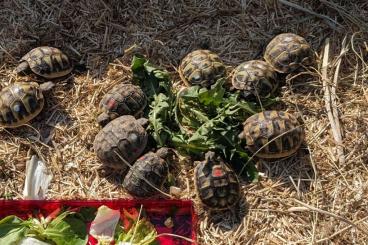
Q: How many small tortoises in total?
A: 10